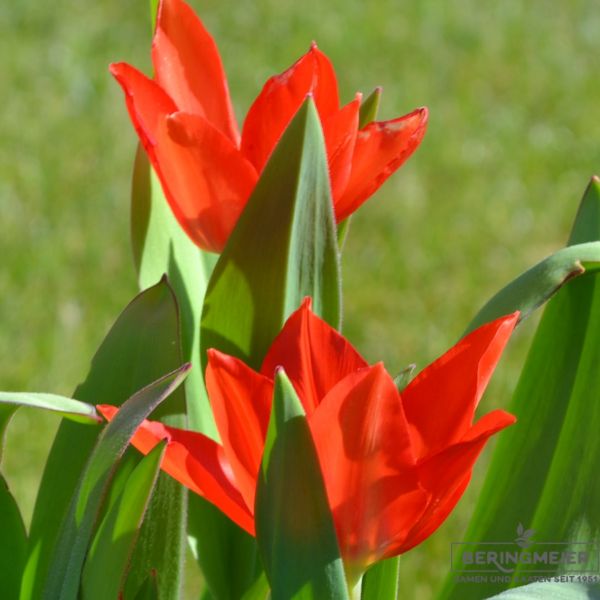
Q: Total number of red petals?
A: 12